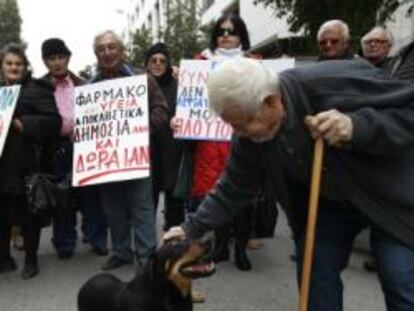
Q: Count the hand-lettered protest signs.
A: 3